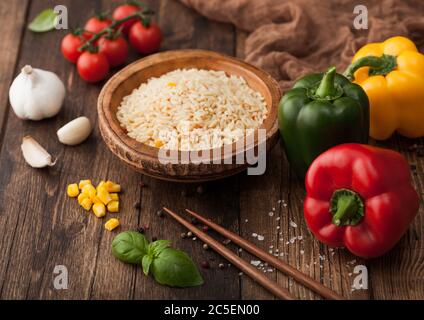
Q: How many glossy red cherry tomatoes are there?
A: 6